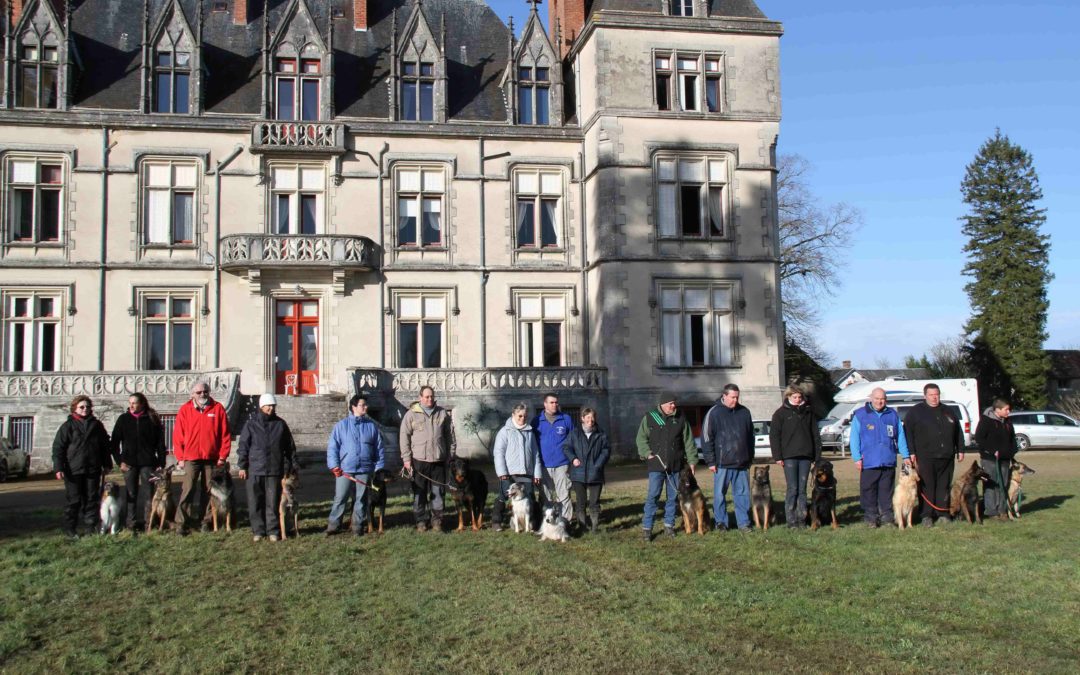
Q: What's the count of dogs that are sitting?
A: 11